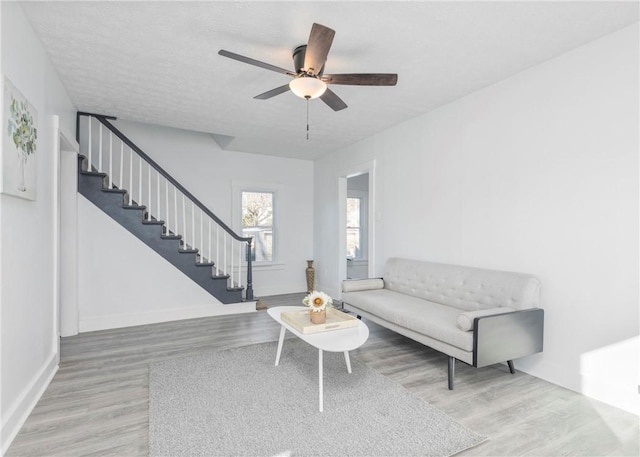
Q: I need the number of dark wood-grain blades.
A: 5